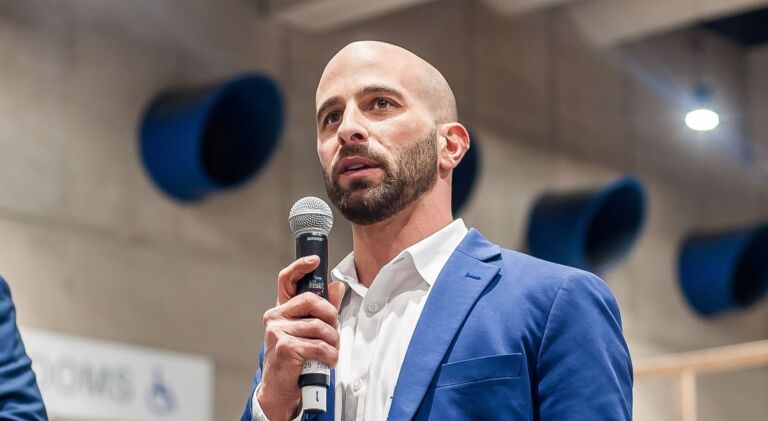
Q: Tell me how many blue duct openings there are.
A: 4